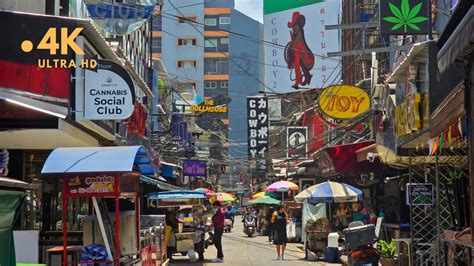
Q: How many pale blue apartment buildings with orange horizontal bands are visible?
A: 1